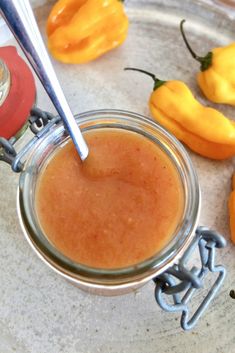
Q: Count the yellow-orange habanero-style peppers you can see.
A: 4